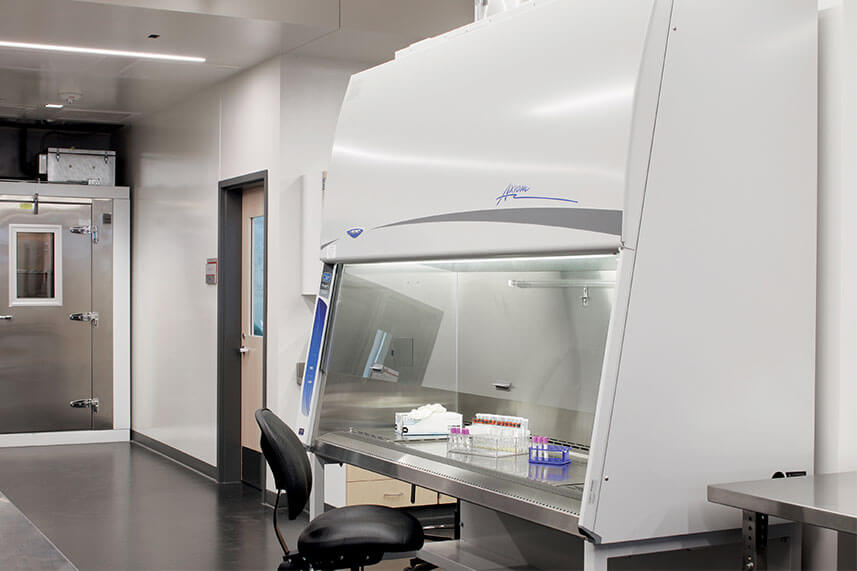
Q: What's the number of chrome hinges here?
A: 3